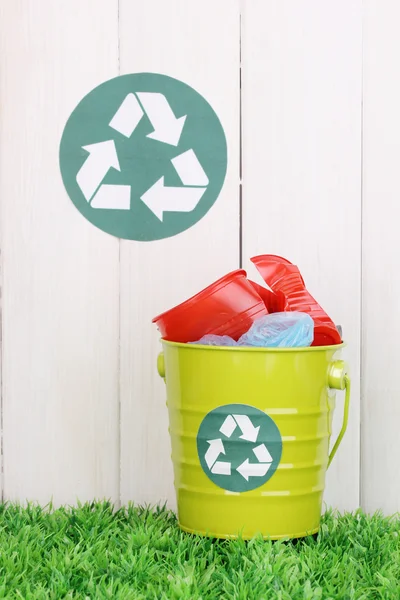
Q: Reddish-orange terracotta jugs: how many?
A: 0